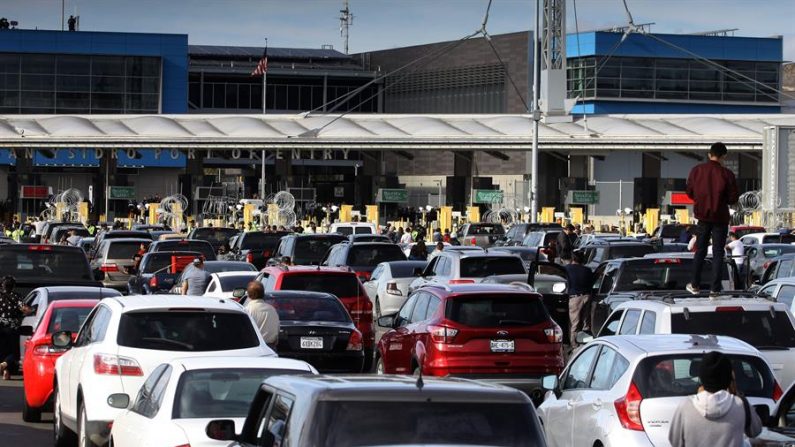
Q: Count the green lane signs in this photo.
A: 4